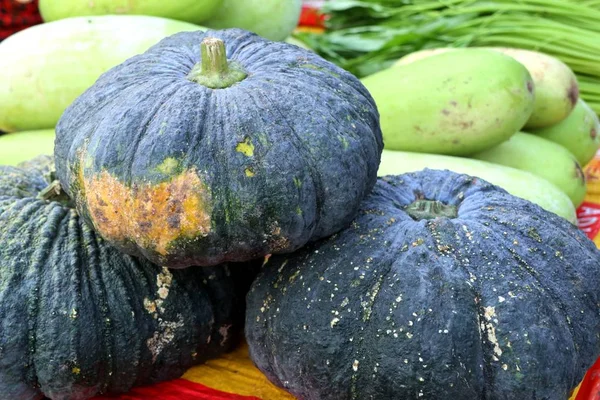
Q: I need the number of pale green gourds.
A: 9